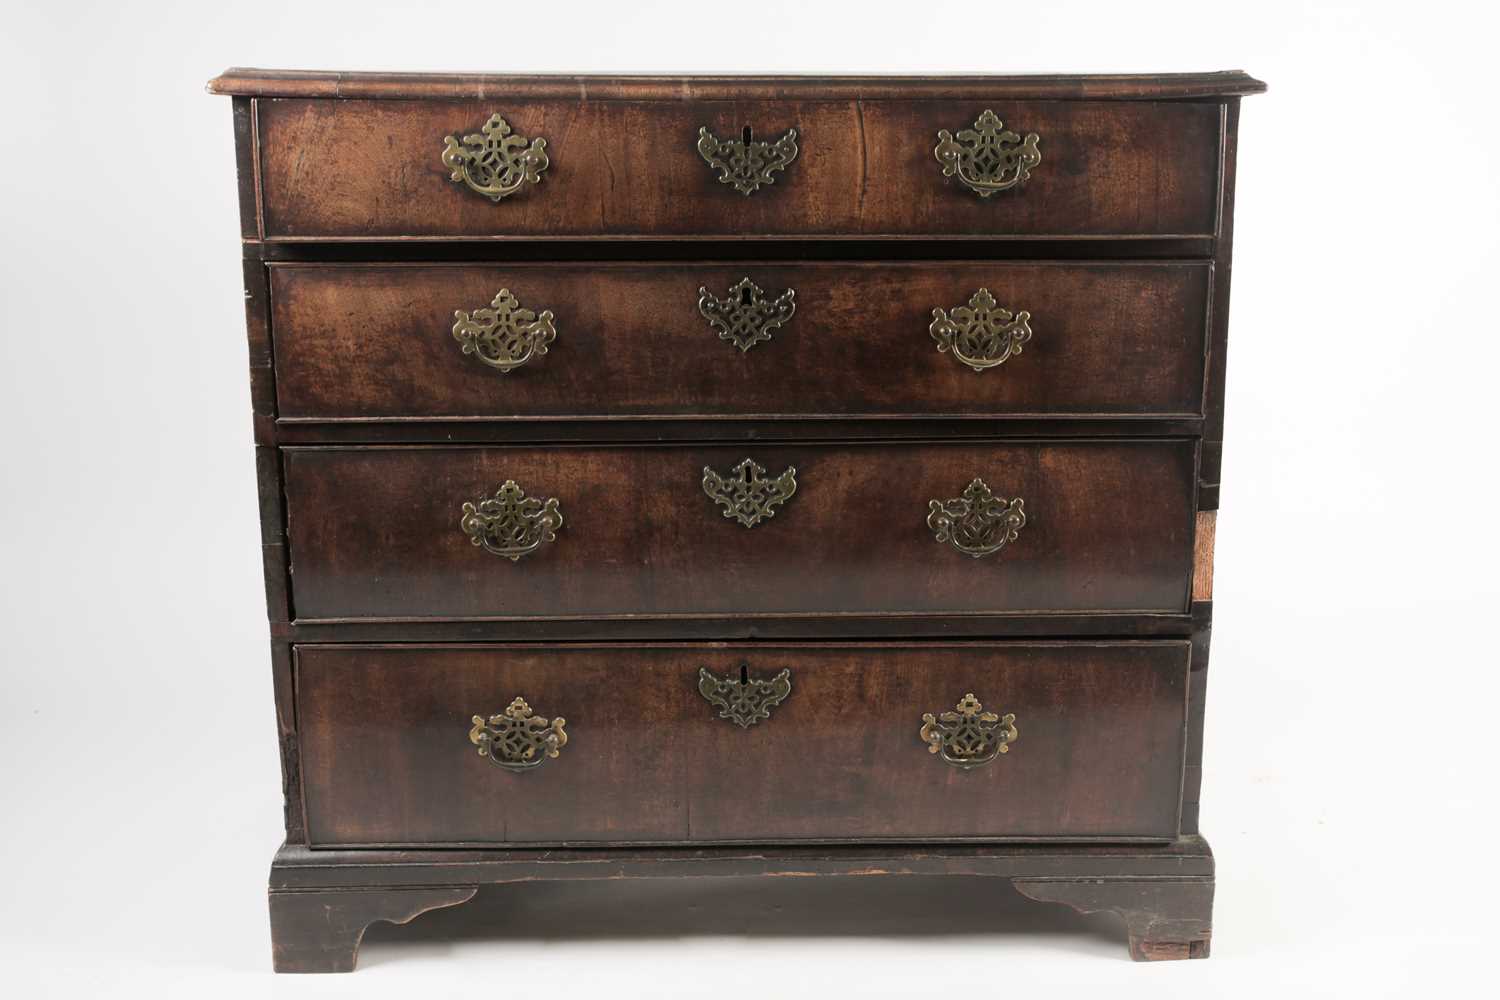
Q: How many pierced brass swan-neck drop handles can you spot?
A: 8